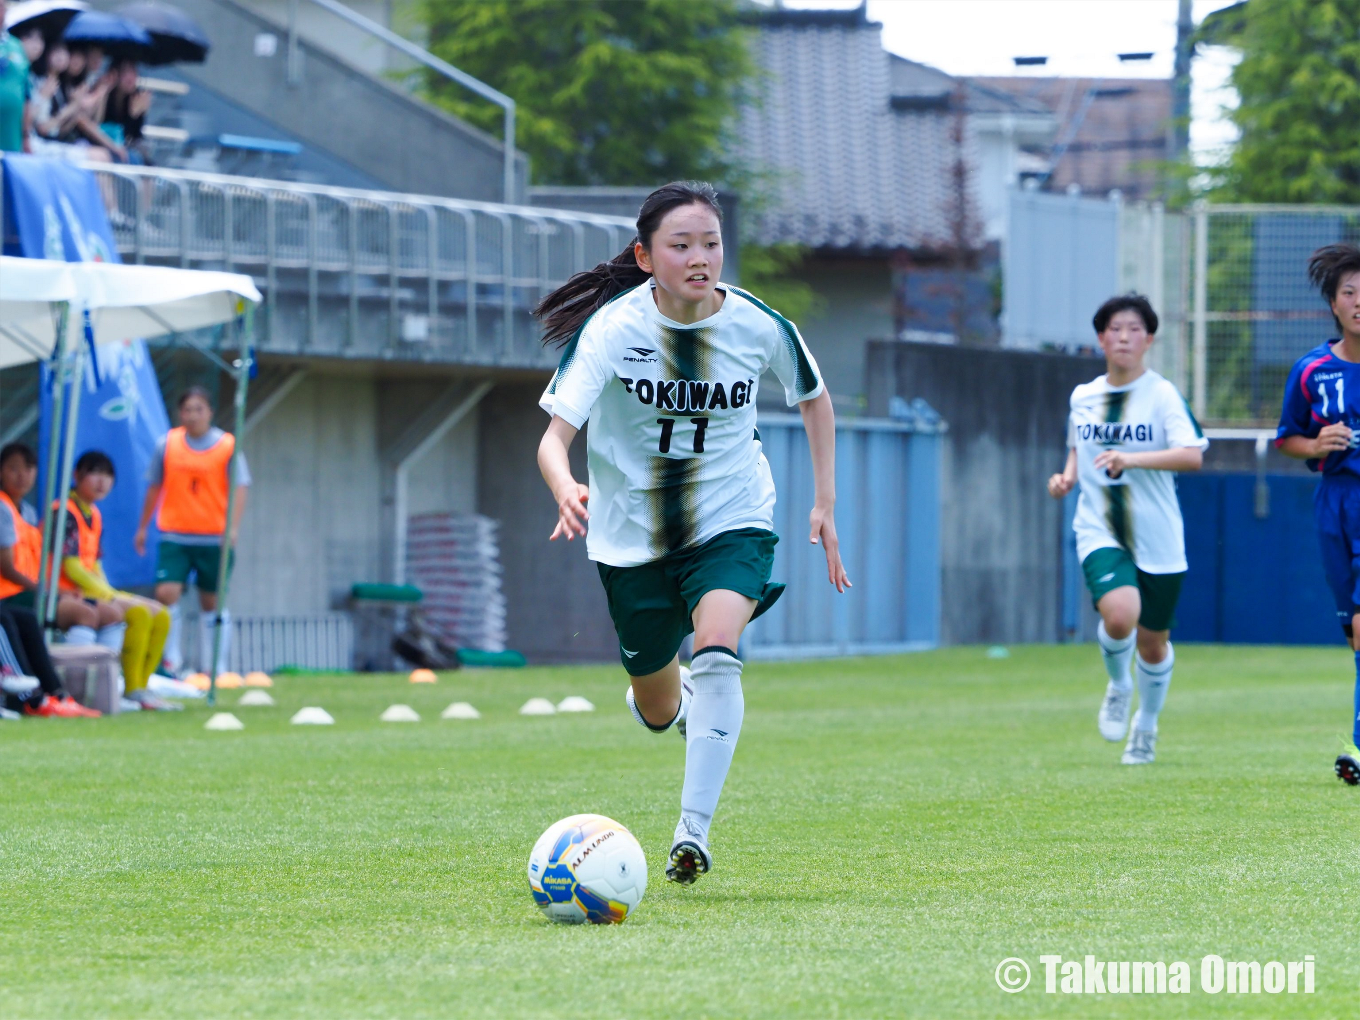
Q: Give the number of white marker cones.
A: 7